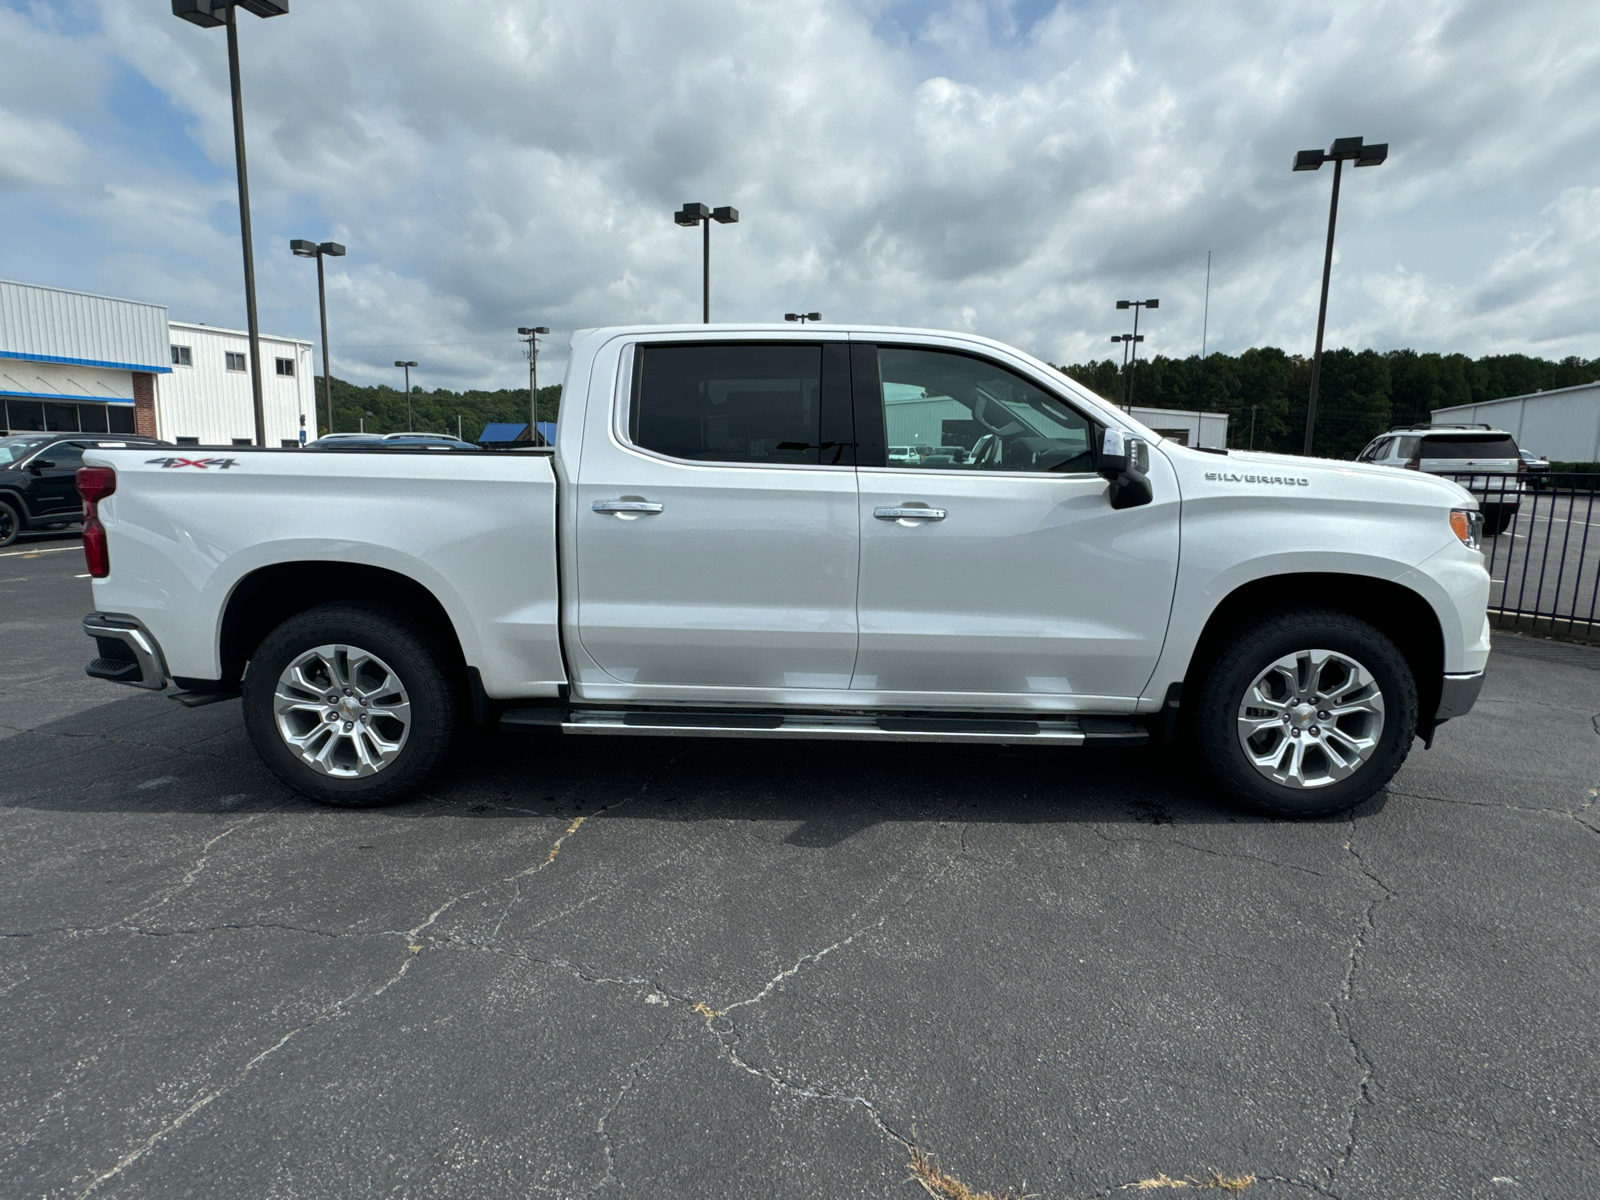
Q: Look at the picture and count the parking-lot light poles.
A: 9